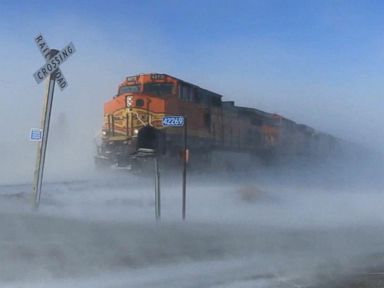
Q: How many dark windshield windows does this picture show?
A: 2